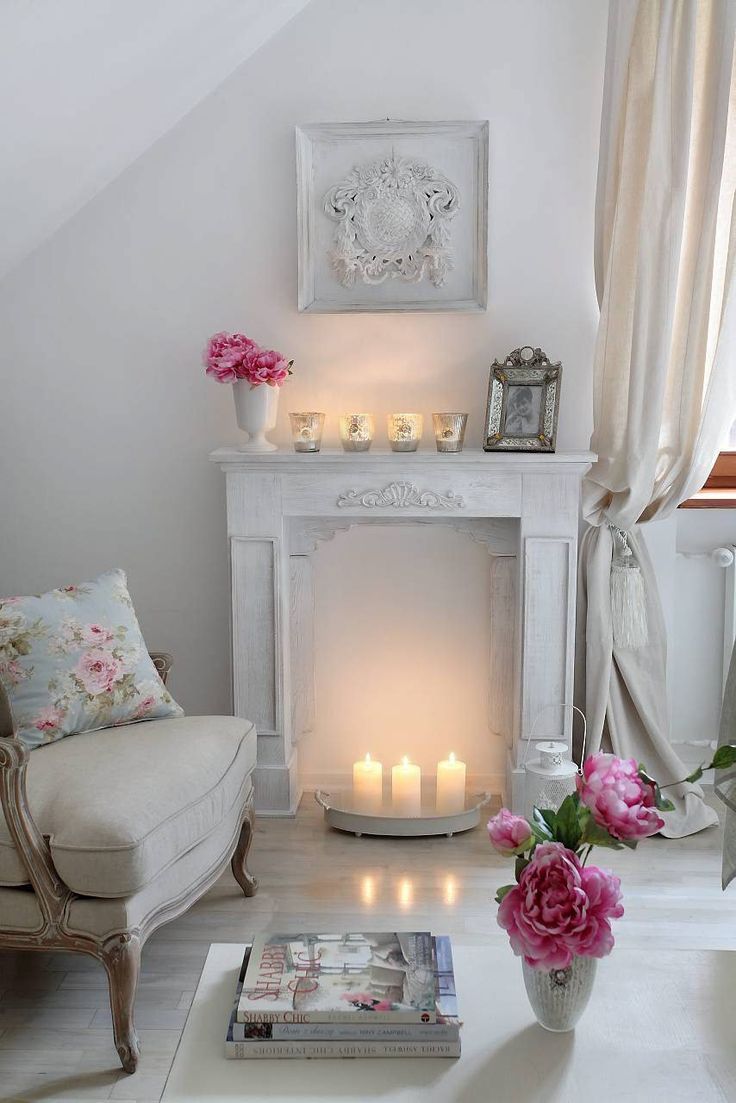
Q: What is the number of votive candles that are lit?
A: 4